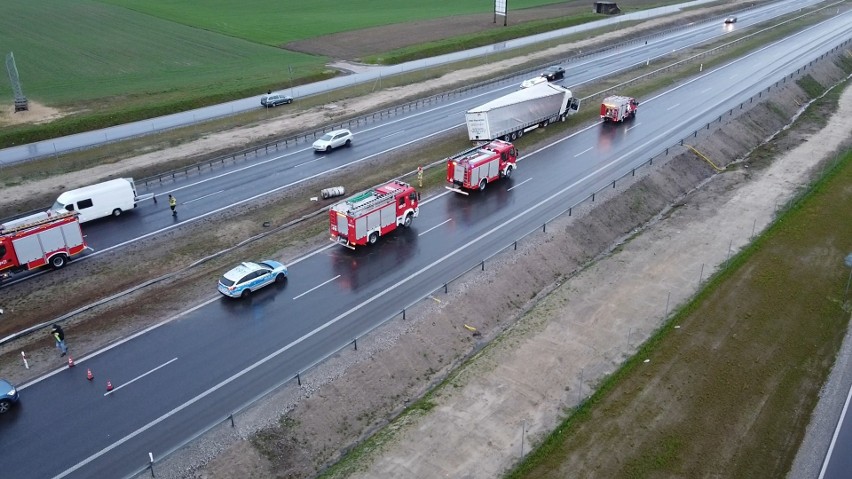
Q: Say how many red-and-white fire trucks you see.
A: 4